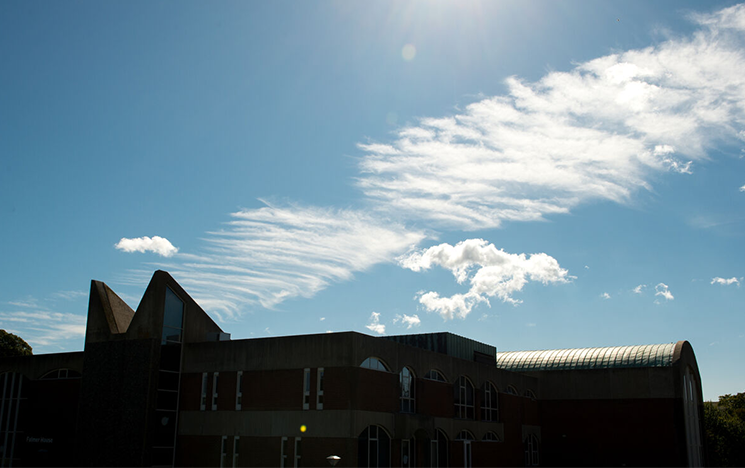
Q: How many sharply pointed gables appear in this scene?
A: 2